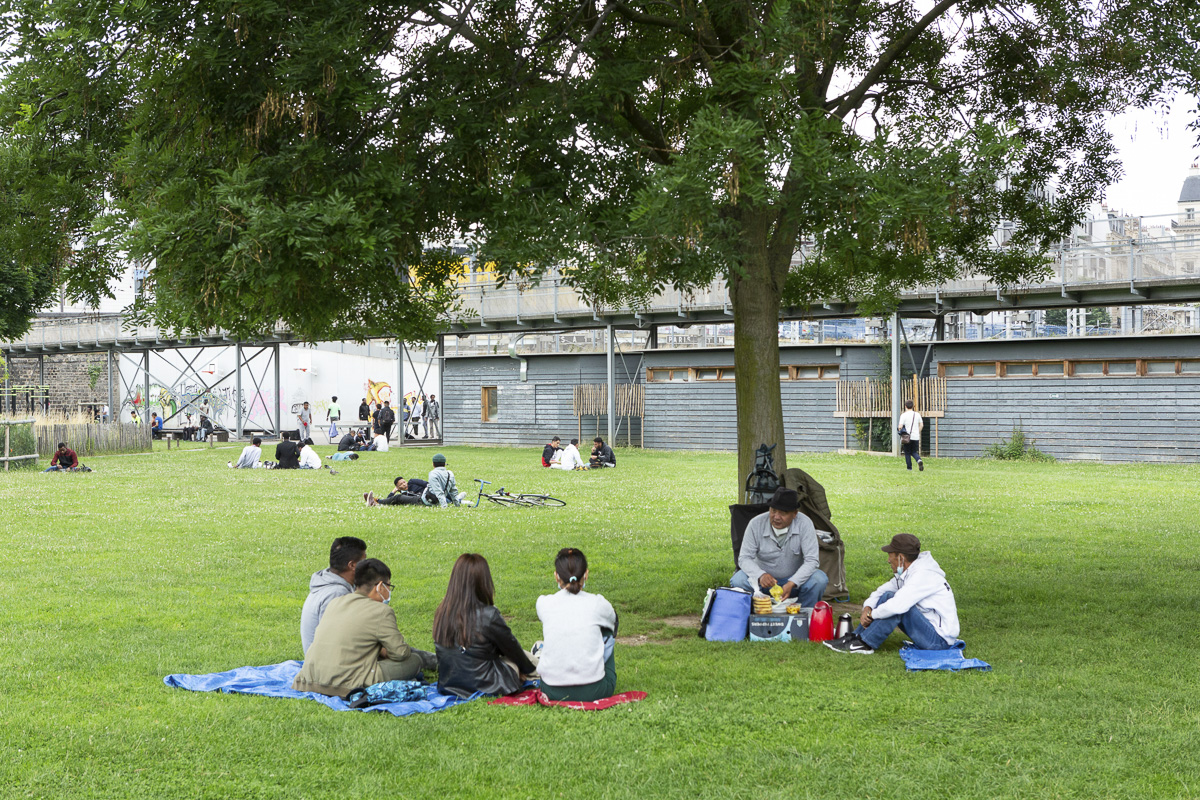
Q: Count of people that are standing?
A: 11